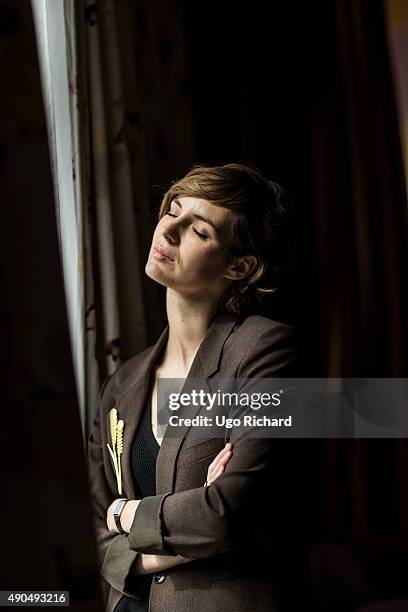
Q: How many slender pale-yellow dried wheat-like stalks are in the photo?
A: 2